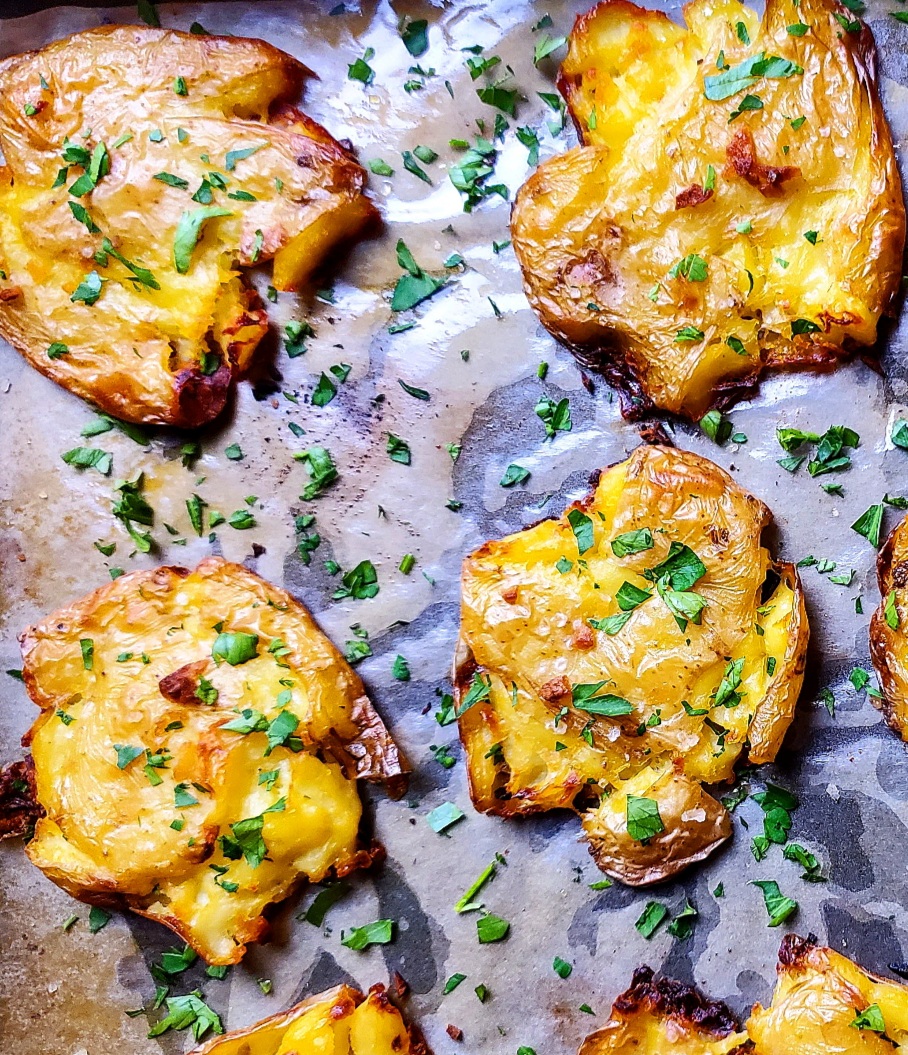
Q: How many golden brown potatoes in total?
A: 7